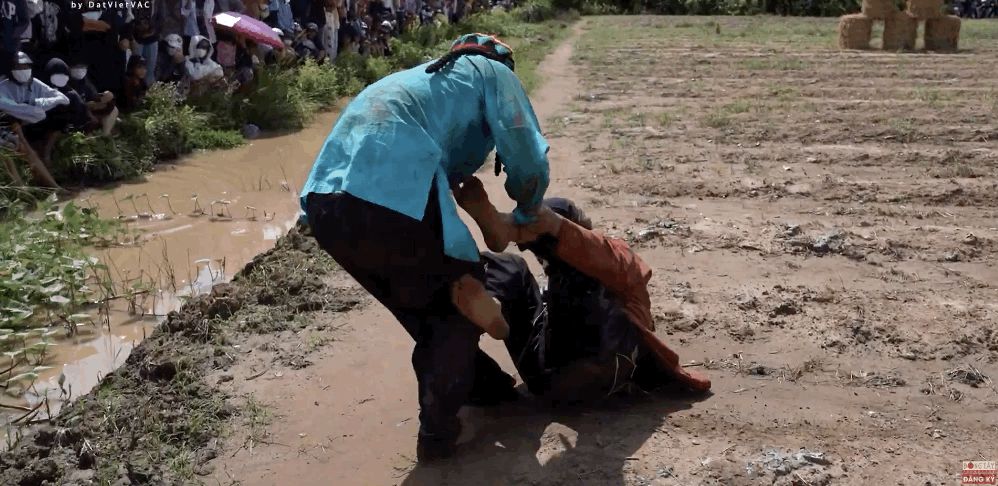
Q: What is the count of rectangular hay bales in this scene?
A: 5